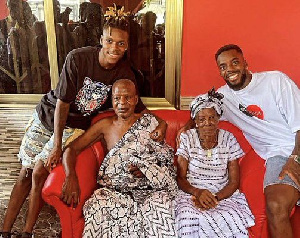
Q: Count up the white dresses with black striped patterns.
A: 1